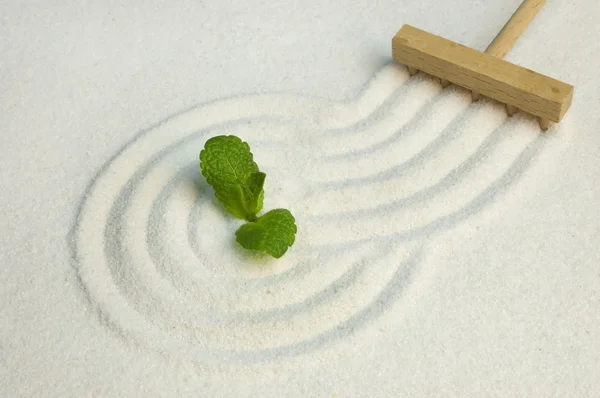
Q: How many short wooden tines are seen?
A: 5